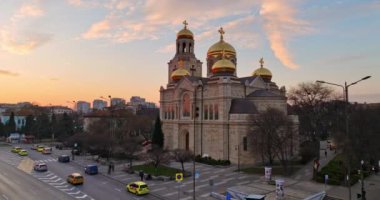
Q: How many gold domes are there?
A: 5